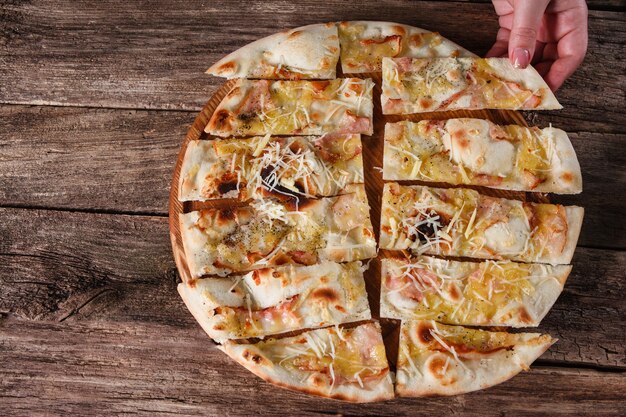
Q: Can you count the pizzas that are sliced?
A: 1